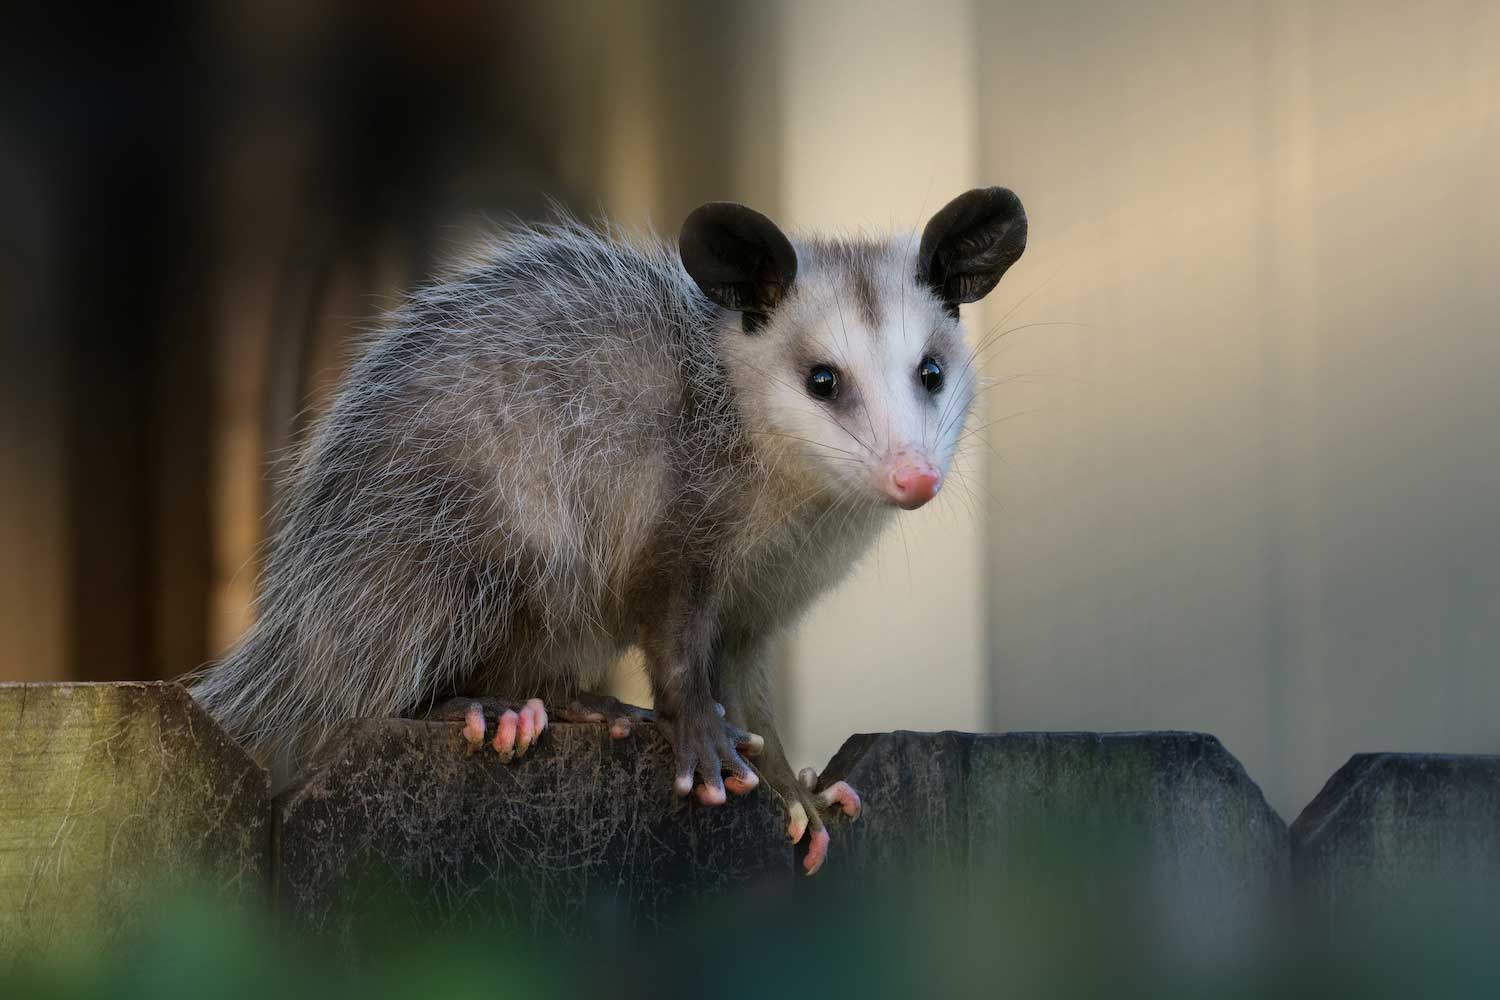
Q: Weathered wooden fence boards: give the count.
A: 4